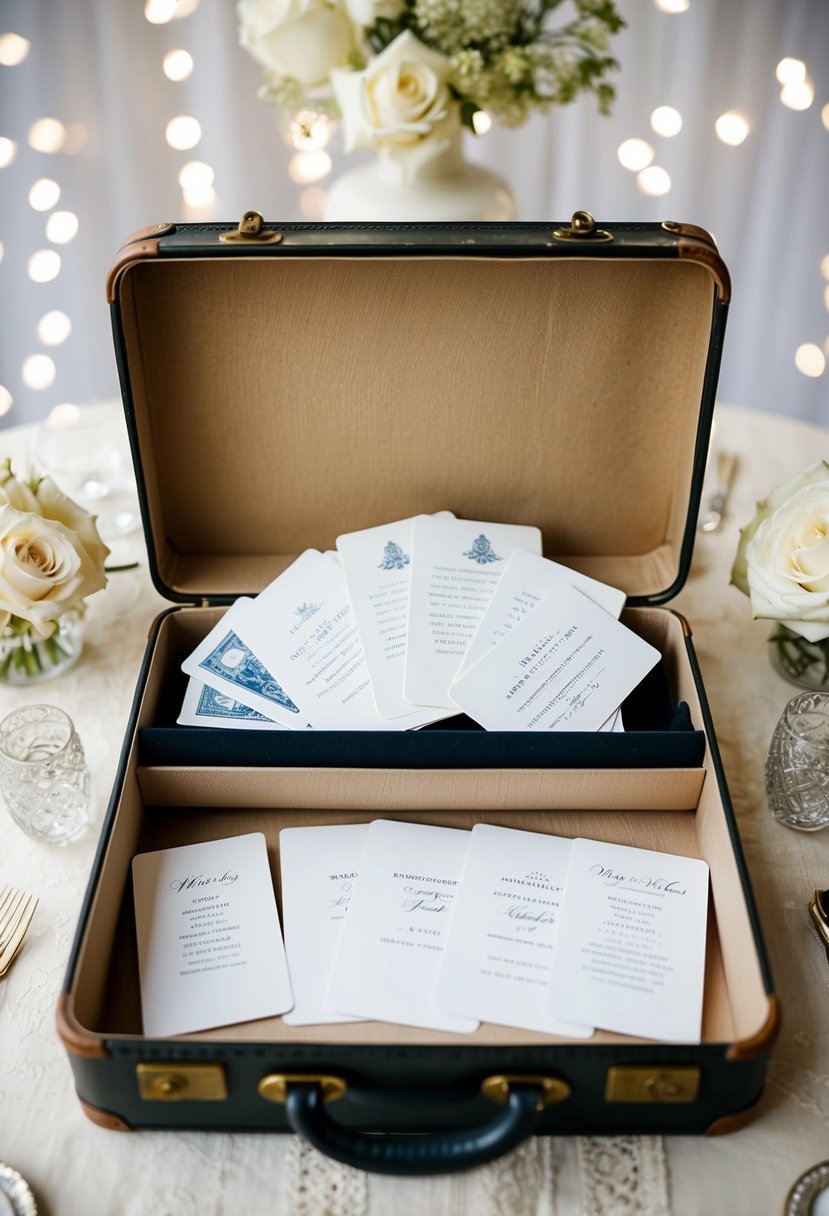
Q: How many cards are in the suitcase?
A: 12